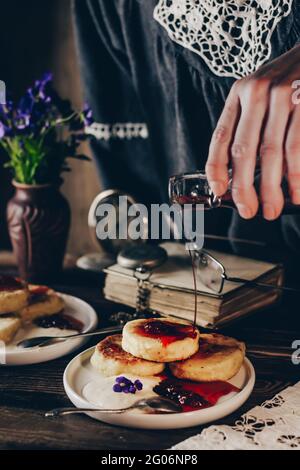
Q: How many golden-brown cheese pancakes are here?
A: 6